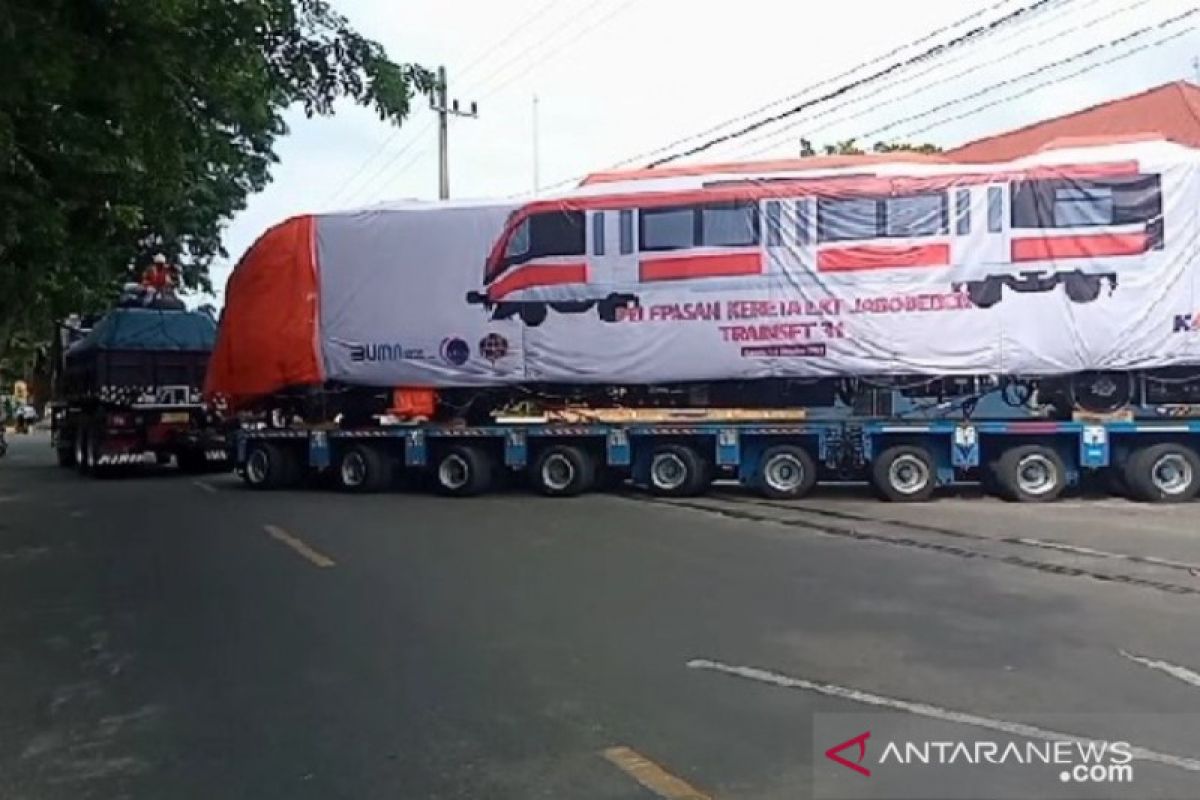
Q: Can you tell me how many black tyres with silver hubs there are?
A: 9